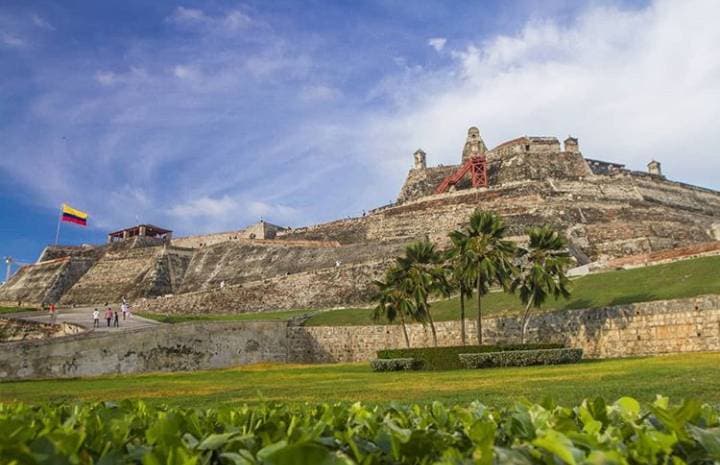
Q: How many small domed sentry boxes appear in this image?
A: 3